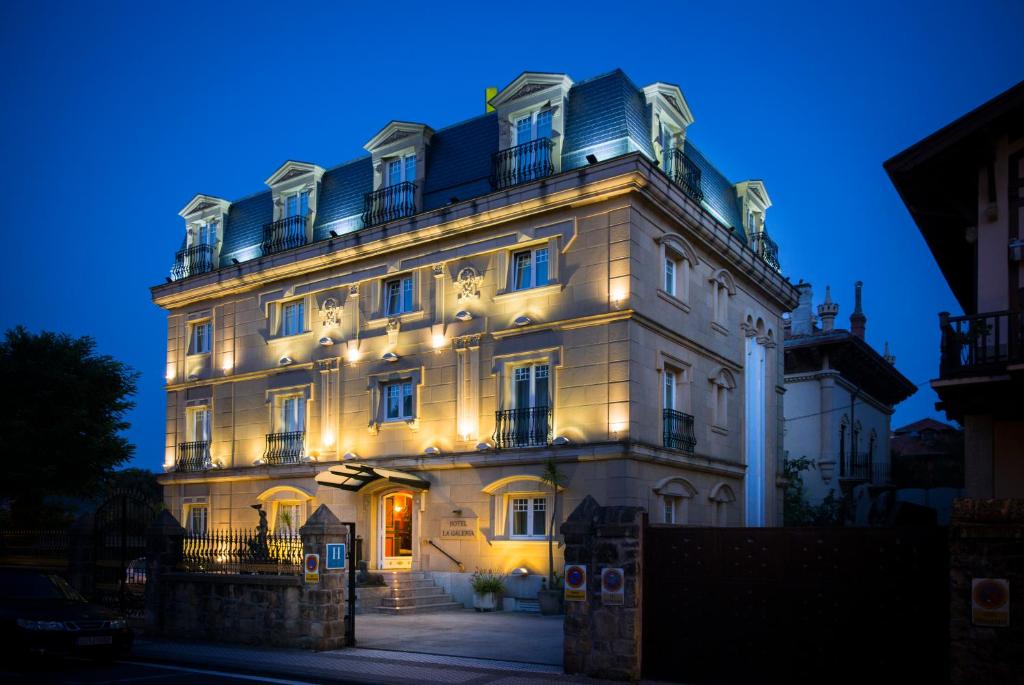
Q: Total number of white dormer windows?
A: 6